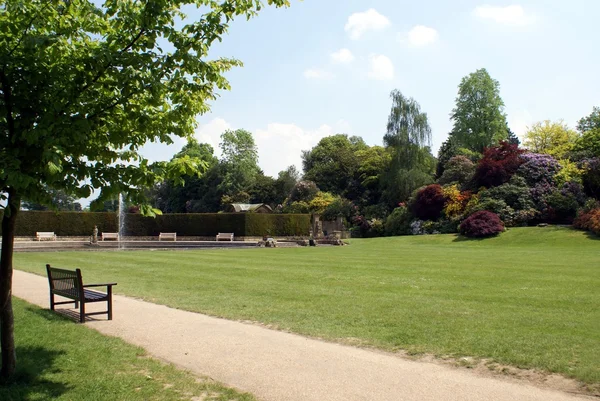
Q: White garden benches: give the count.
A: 4